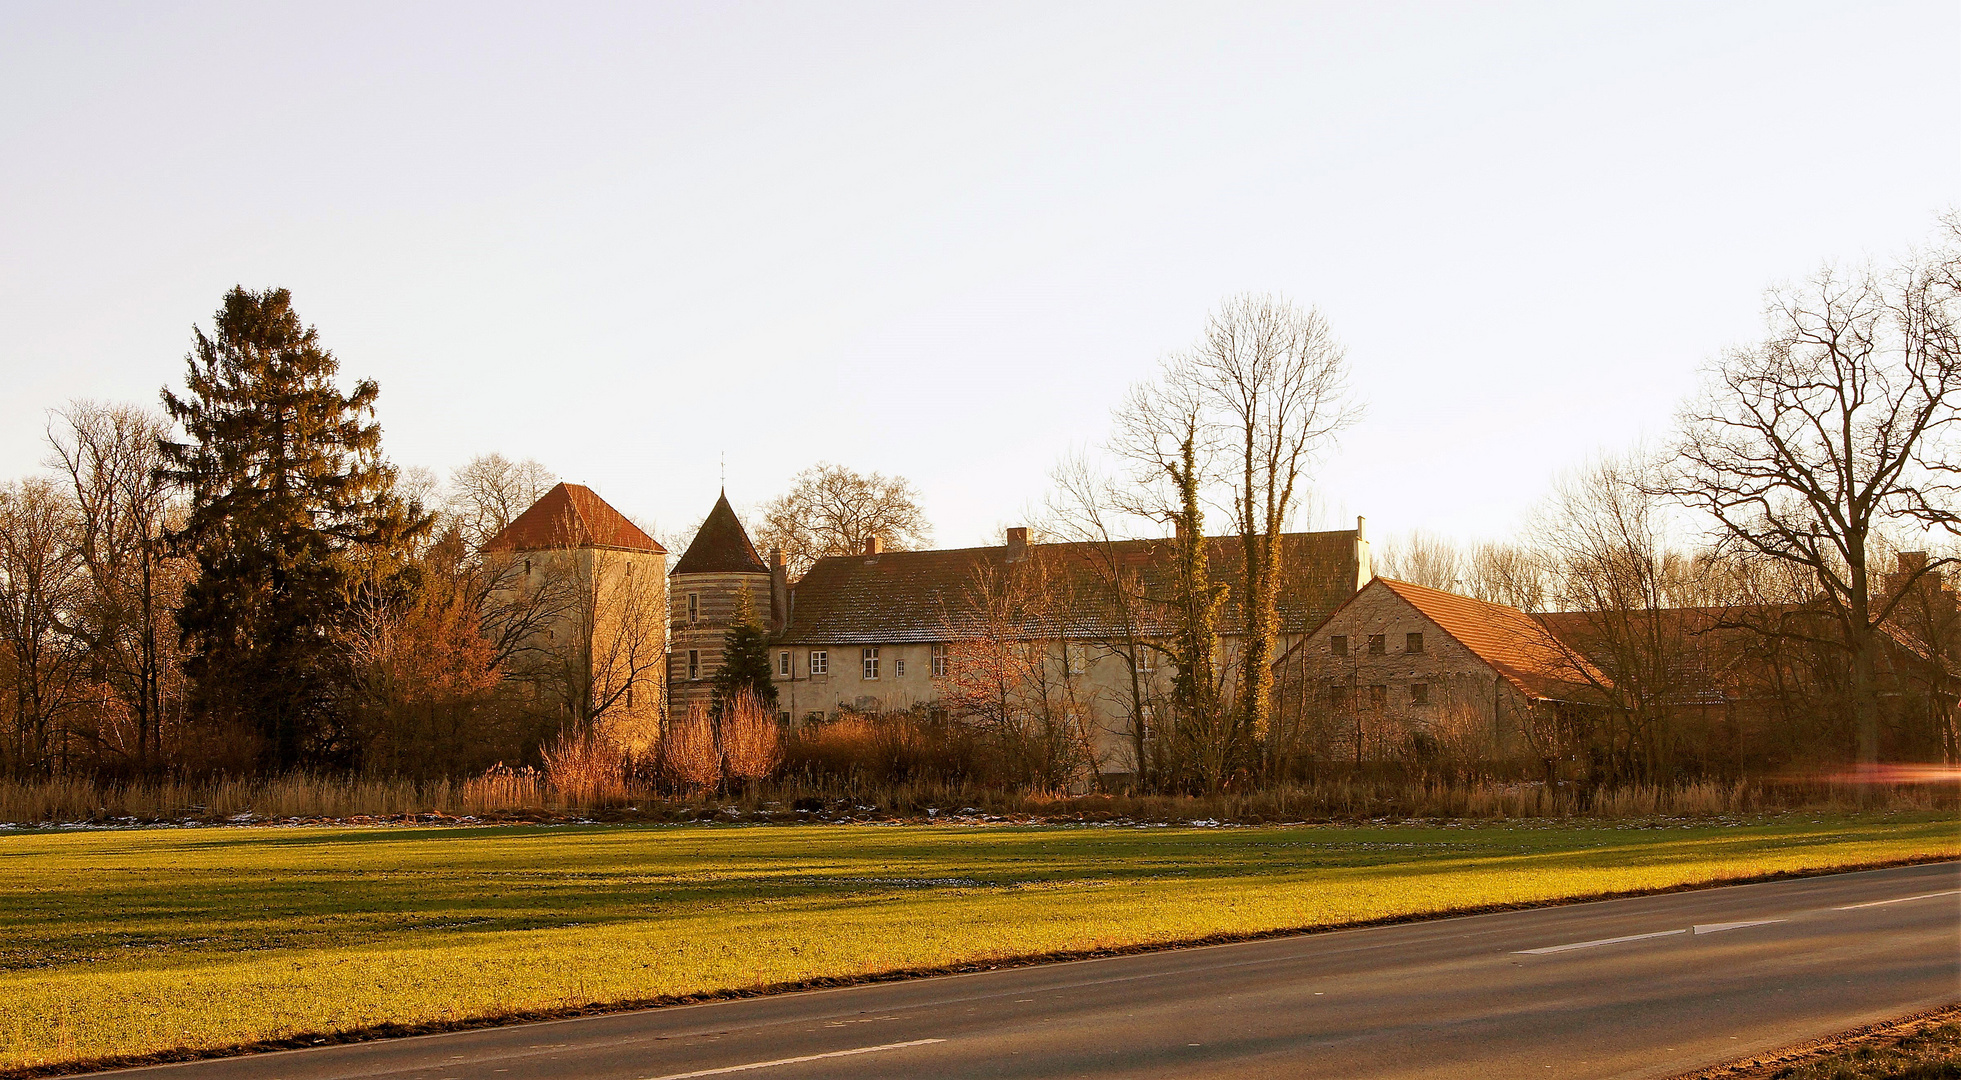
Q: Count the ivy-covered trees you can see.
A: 2